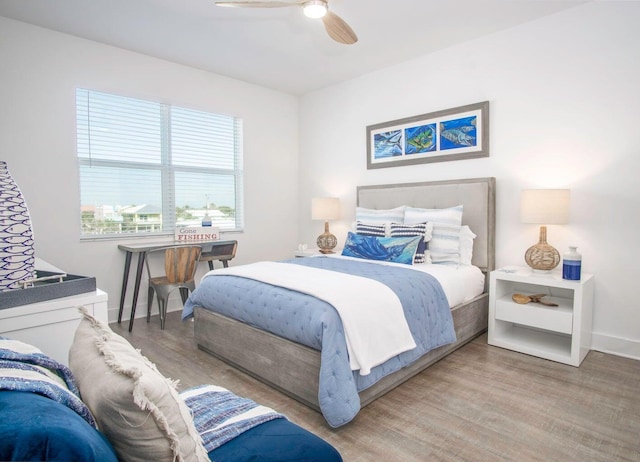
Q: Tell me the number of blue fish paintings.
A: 3